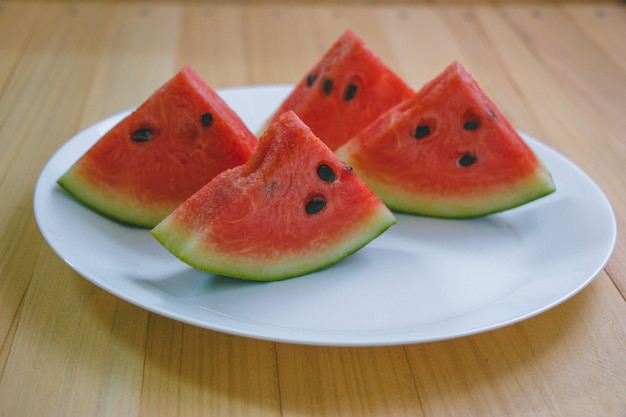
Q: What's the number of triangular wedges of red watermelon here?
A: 4